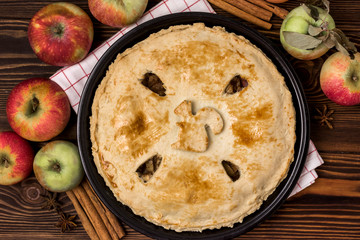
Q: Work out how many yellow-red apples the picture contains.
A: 5